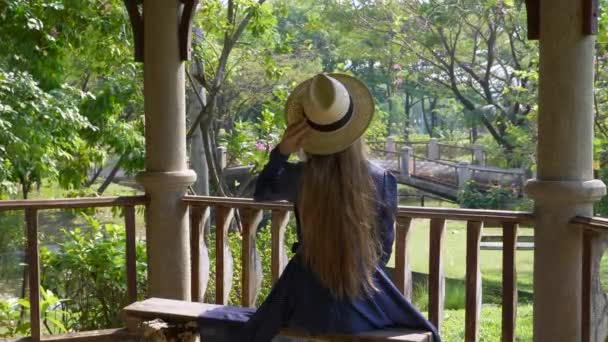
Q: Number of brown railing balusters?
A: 11